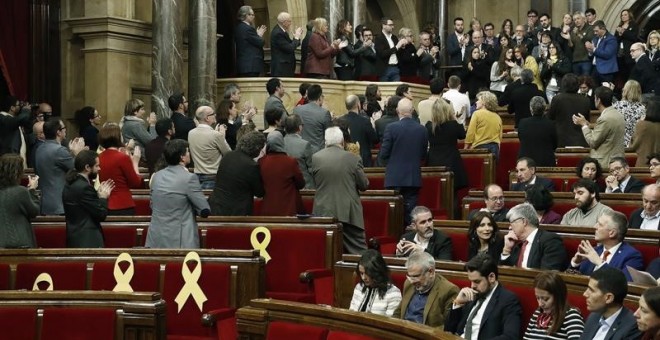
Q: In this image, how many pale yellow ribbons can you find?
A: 4